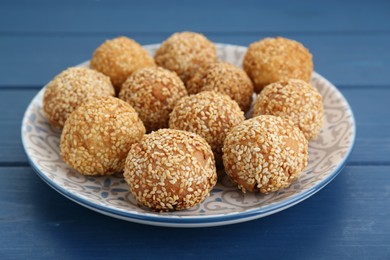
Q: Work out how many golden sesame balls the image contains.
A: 11